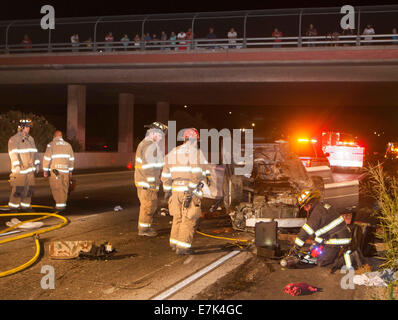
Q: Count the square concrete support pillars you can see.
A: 3